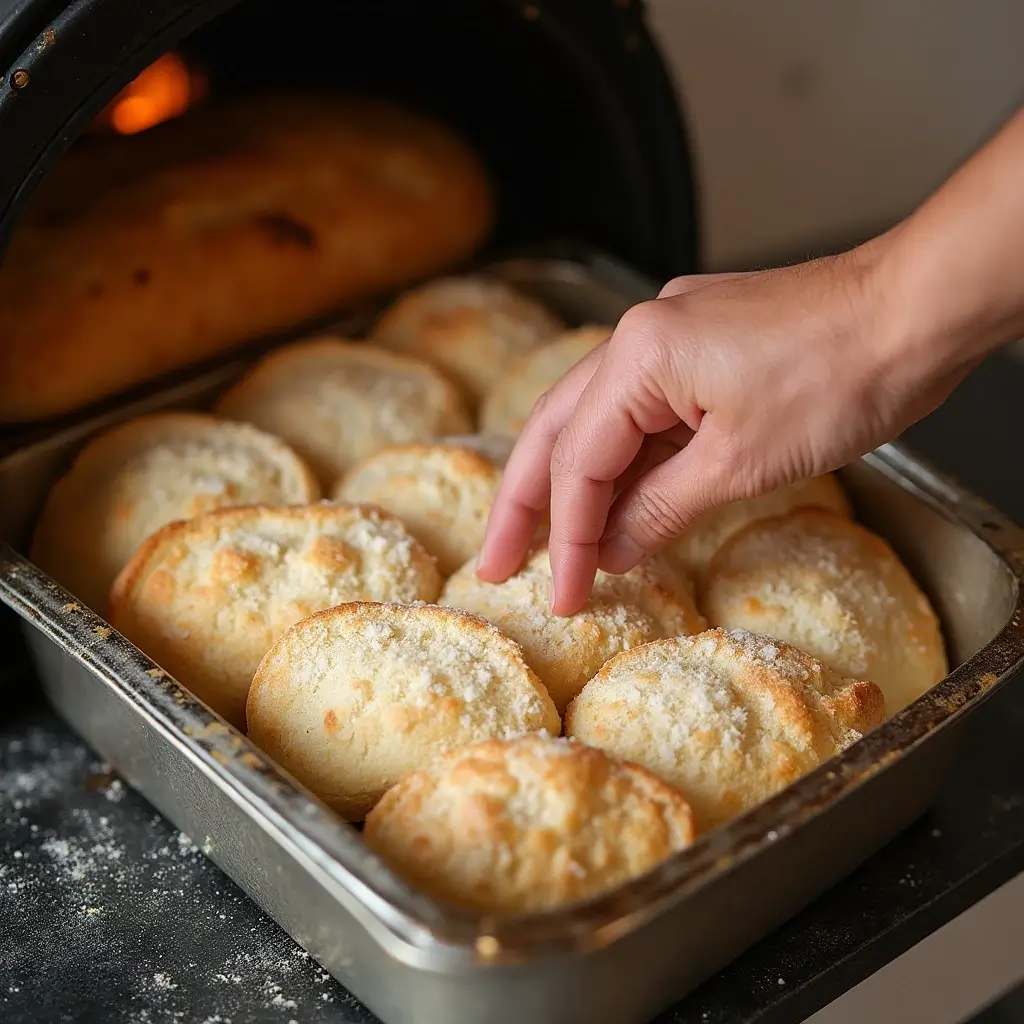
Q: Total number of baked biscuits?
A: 12